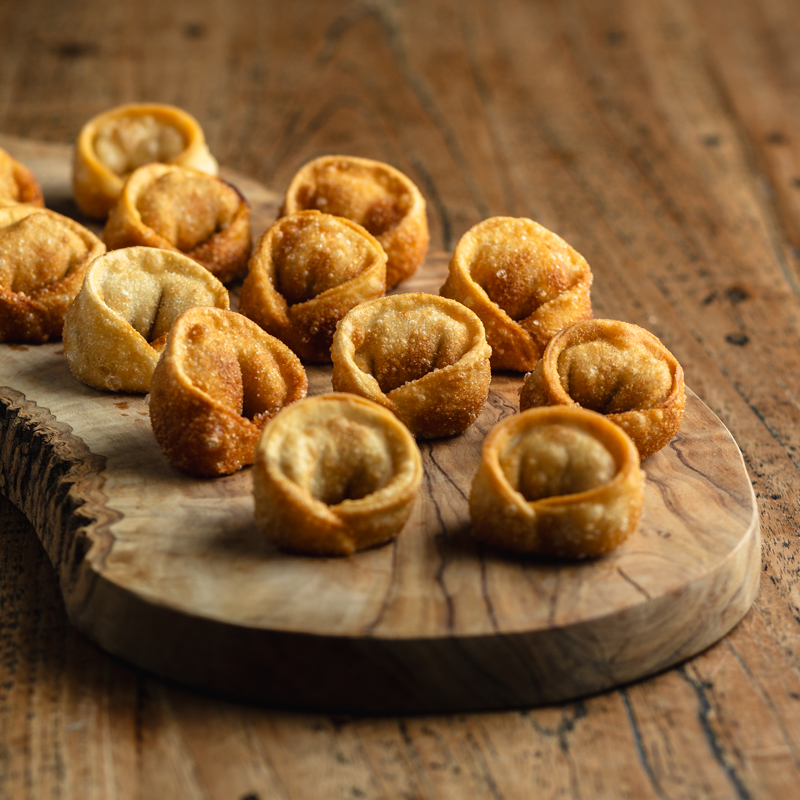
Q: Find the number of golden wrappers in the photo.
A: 13